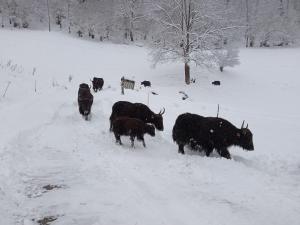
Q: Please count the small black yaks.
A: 1